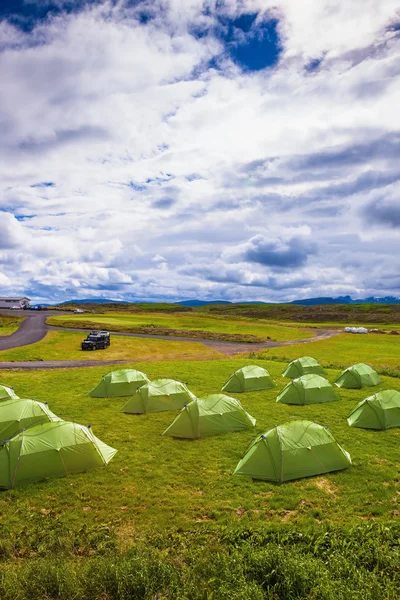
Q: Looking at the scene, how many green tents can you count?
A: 12